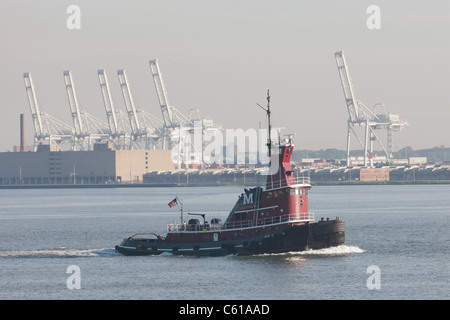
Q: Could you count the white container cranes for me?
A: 6